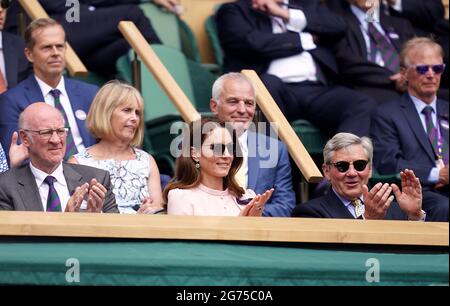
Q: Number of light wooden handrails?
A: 3